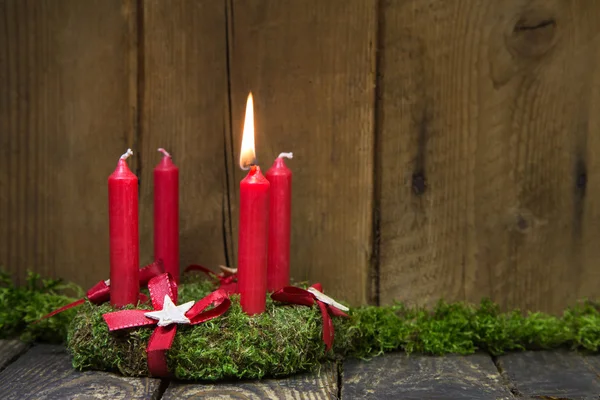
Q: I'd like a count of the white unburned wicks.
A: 3